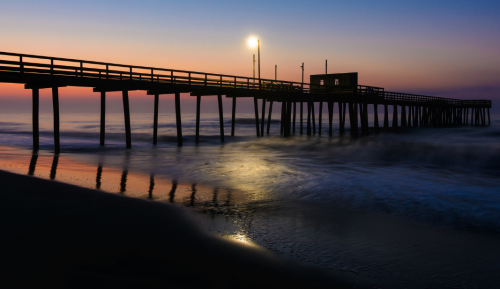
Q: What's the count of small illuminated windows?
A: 2